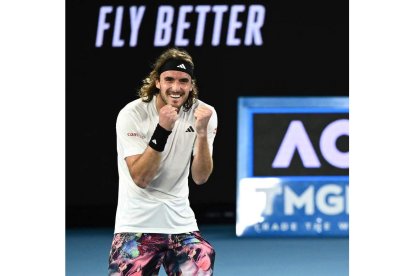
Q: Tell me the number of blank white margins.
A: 2